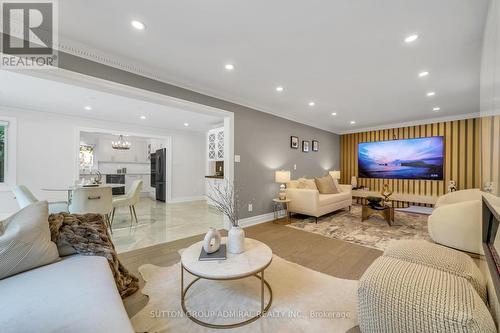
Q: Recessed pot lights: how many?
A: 13